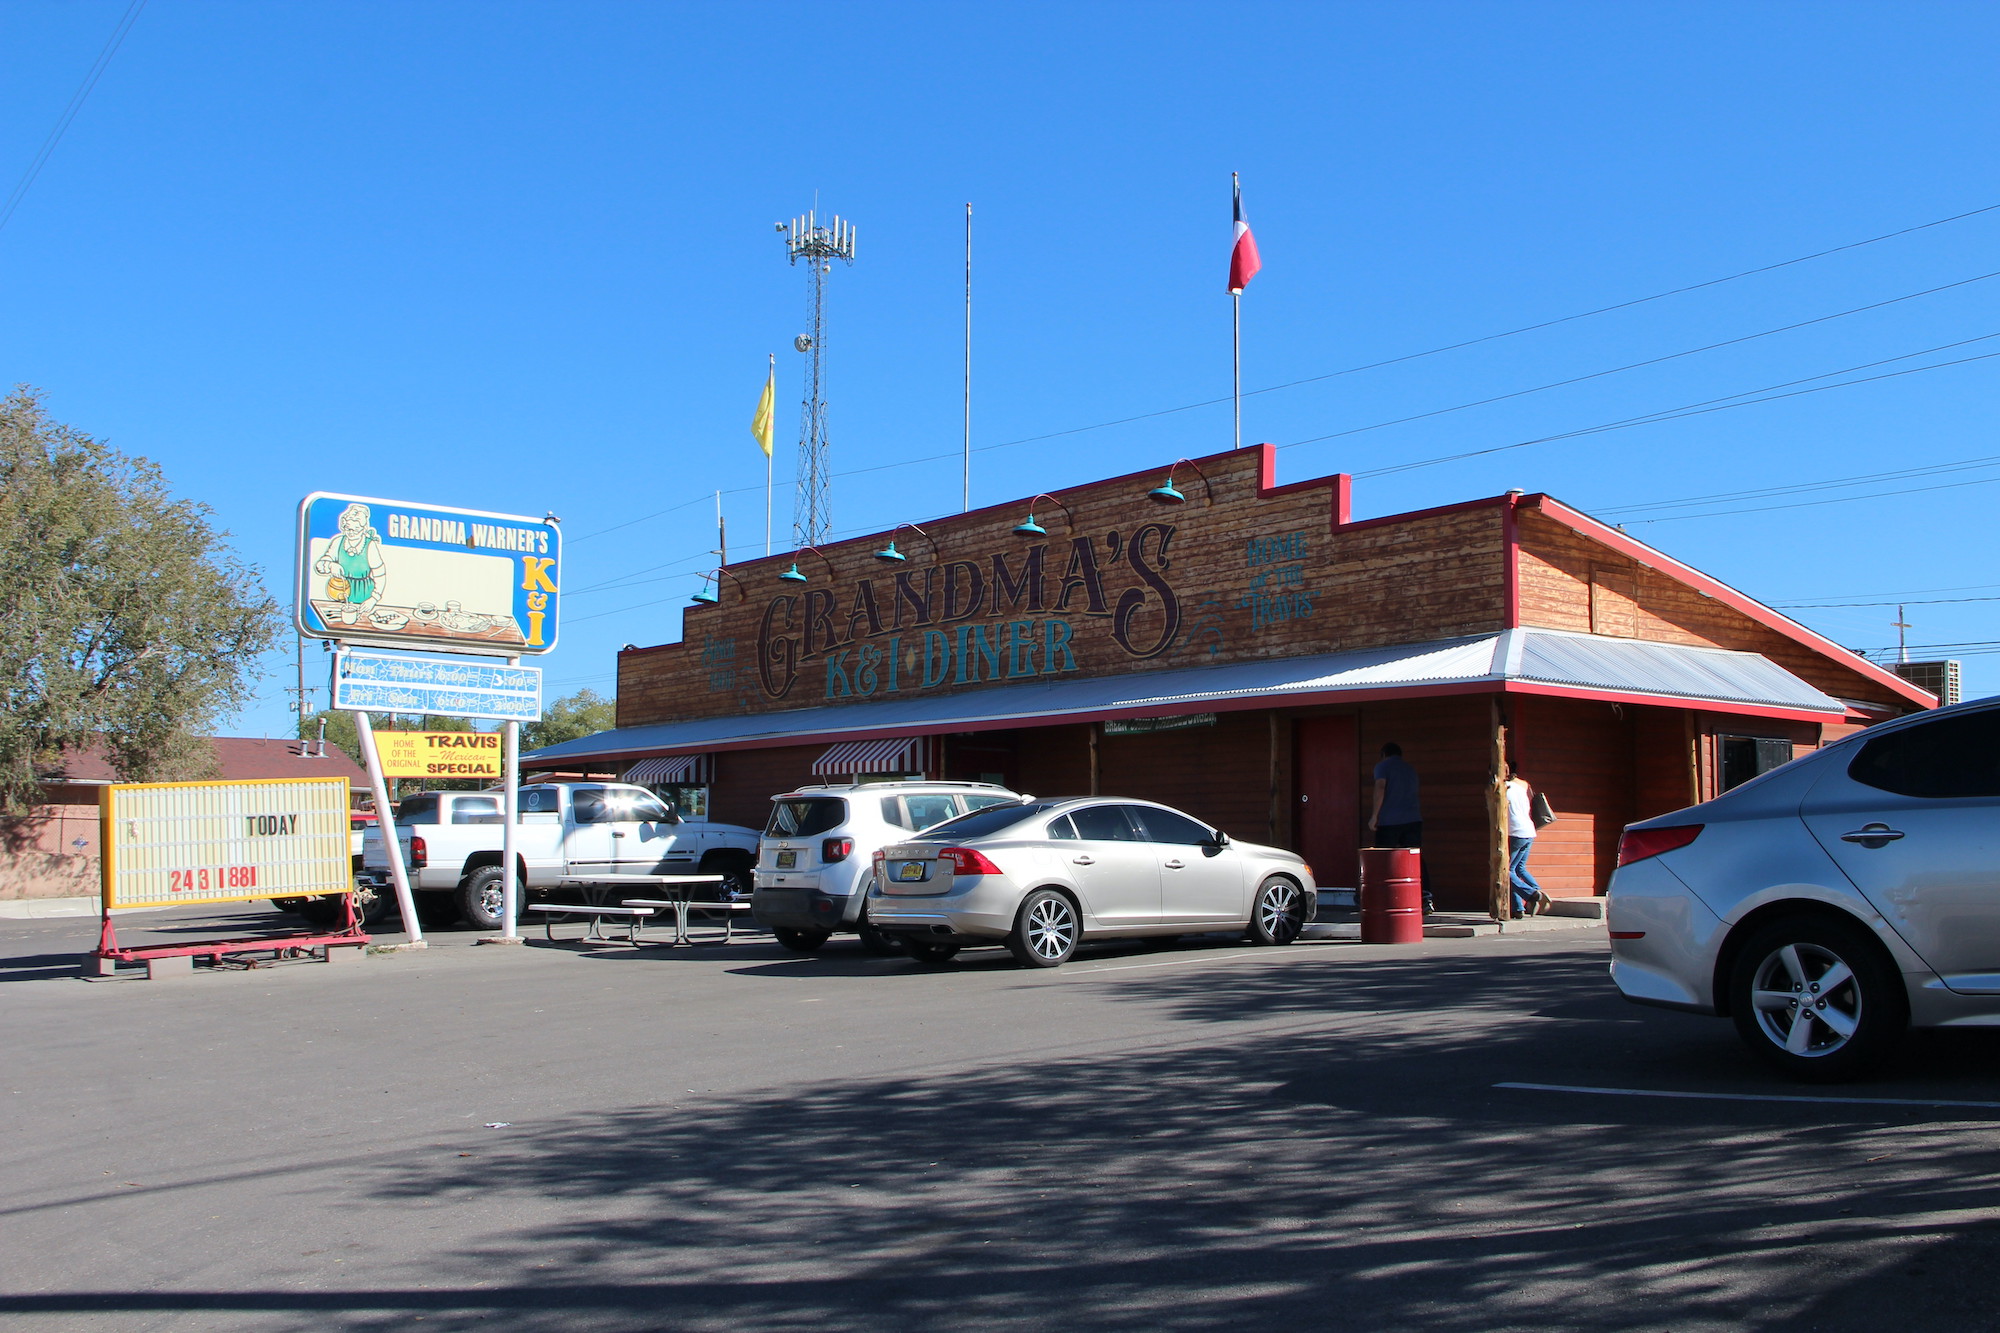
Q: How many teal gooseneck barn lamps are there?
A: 5